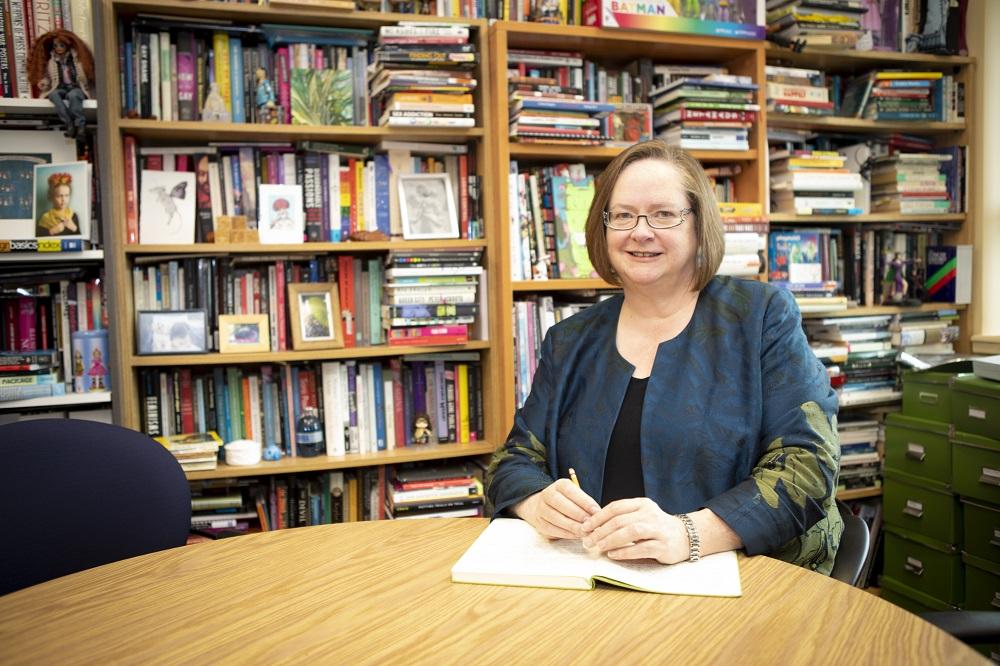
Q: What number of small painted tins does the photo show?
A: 1